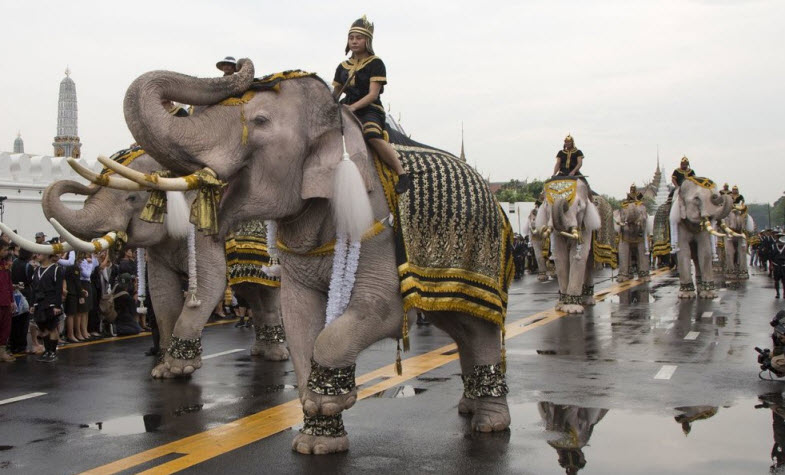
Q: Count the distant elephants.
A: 5